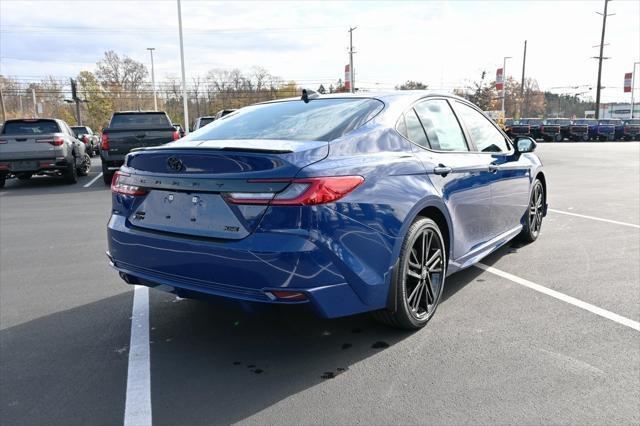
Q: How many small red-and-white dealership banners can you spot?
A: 3